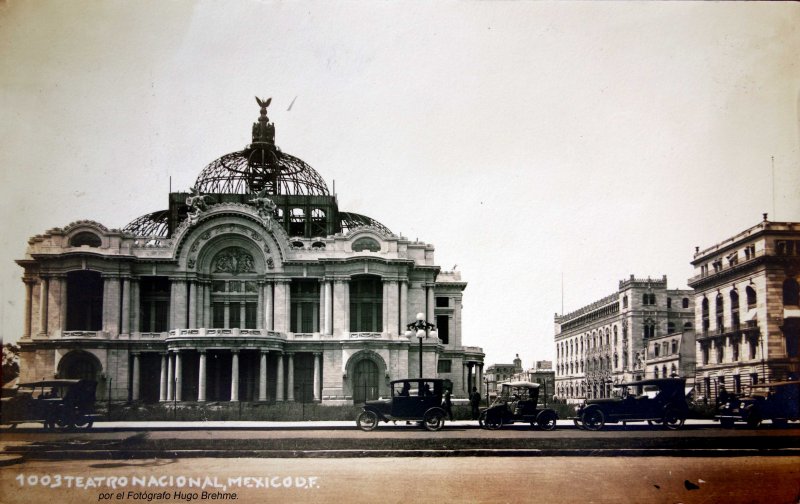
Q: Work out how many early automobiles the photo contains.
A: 5